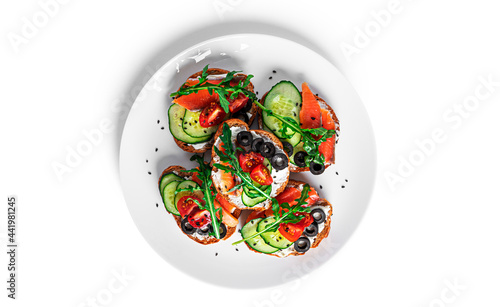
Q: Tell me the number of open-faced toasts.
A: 5